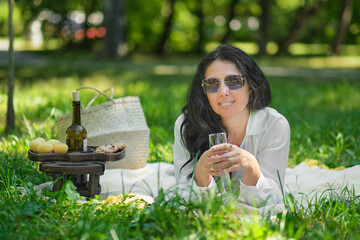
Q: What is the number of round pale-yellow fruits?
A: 5